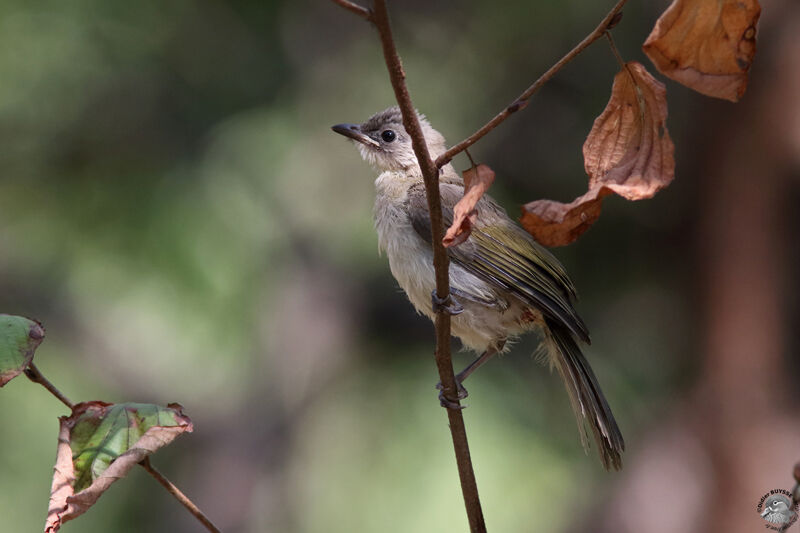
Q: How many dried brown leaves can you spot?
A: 3